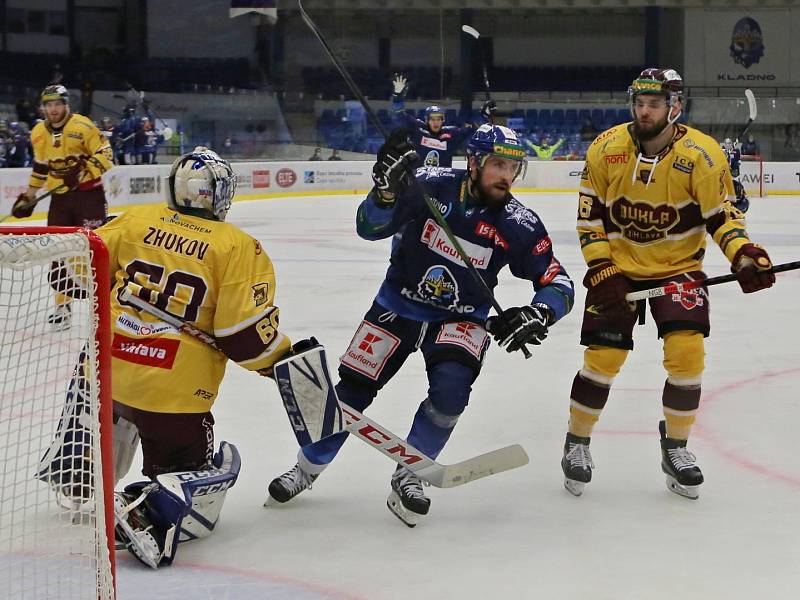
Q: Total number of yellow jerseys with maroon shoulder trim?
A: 3